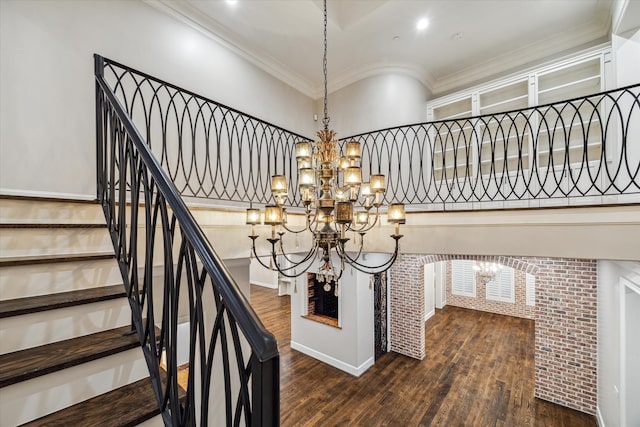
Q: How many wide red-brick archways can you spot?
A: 1